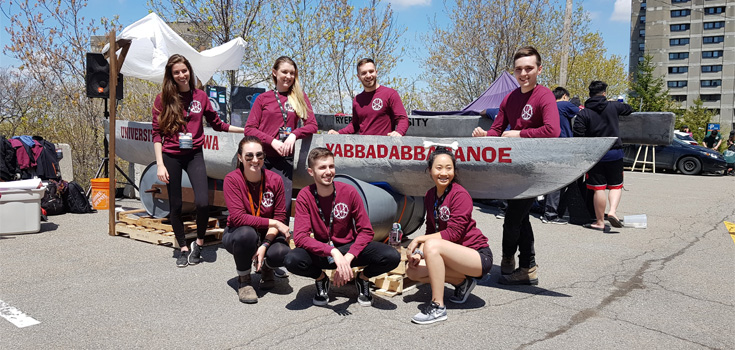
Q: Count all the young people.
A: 7